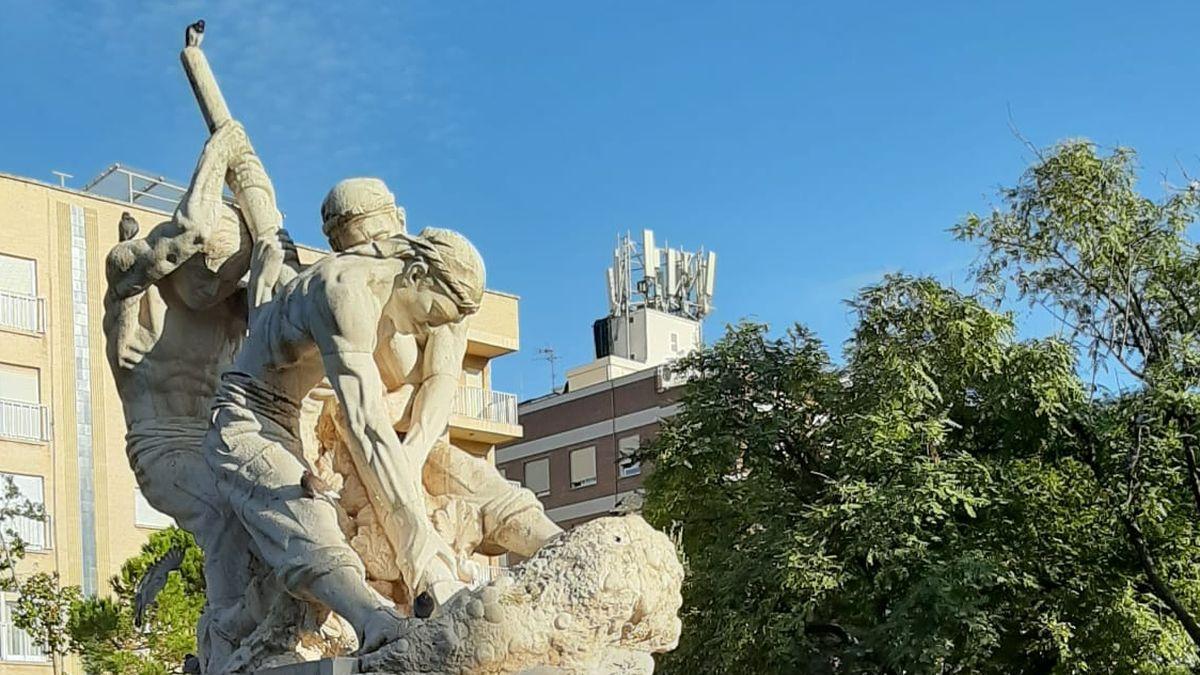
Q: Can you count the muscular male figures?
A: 3